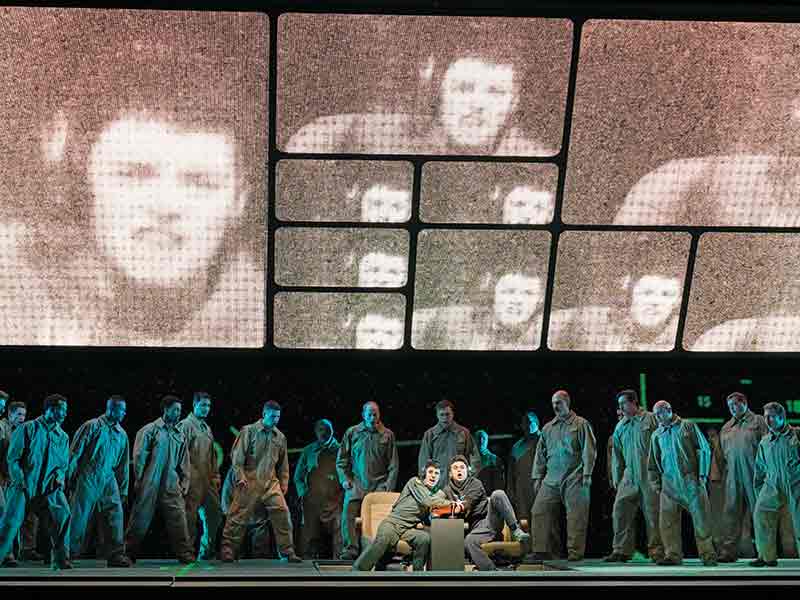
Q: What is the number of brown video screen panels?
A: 10